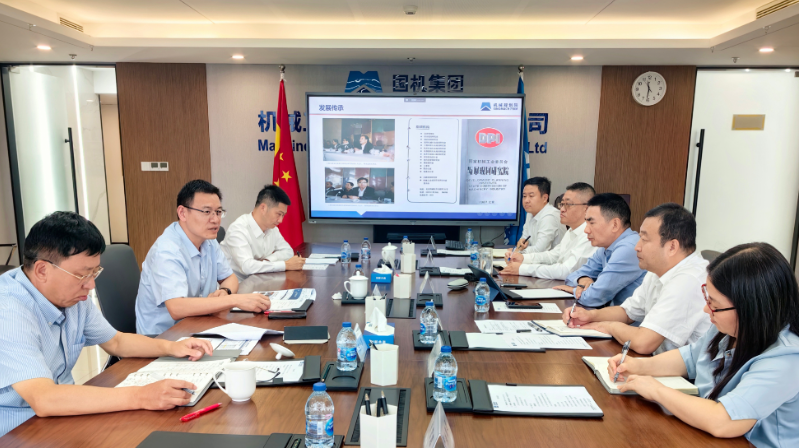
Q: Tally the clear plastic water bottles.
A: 11